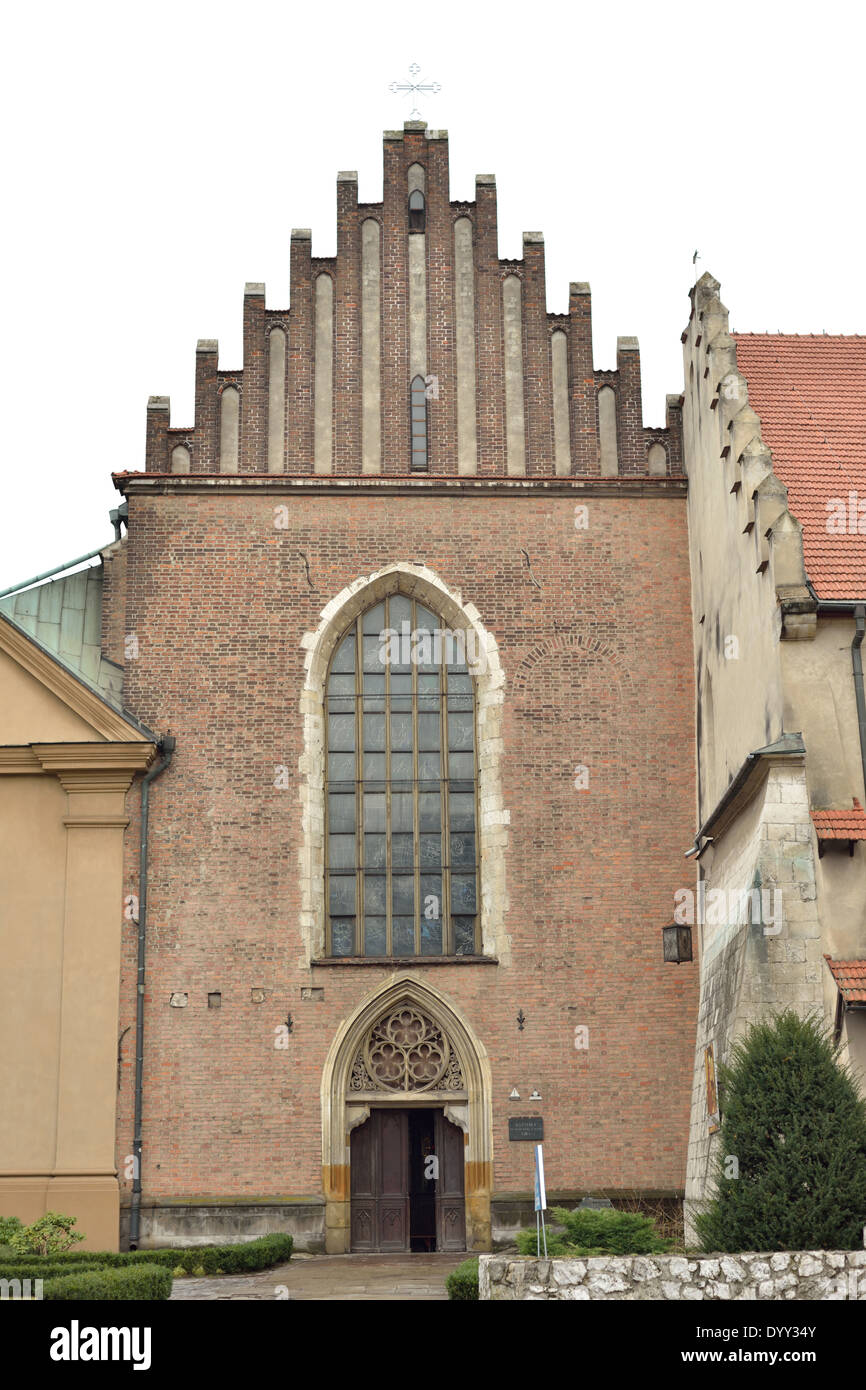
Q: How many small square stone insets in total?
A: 4